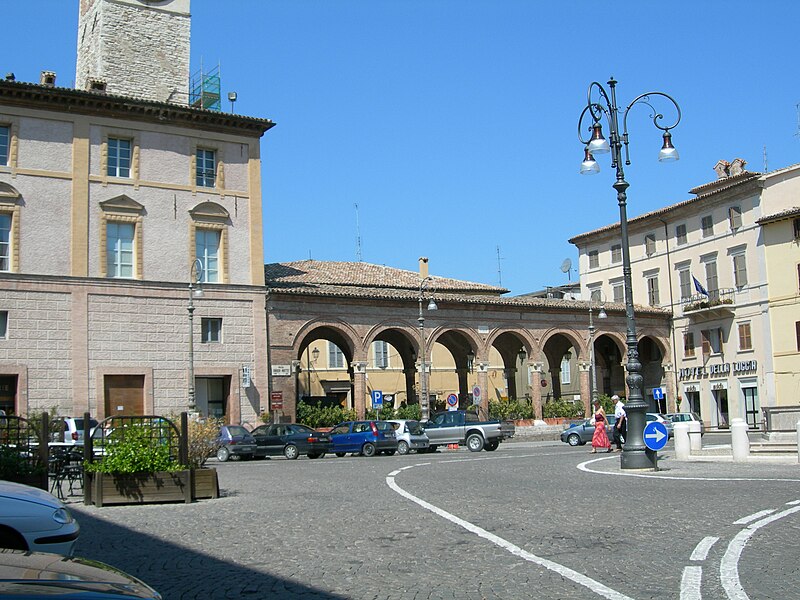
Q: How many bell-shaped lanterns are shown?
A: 6